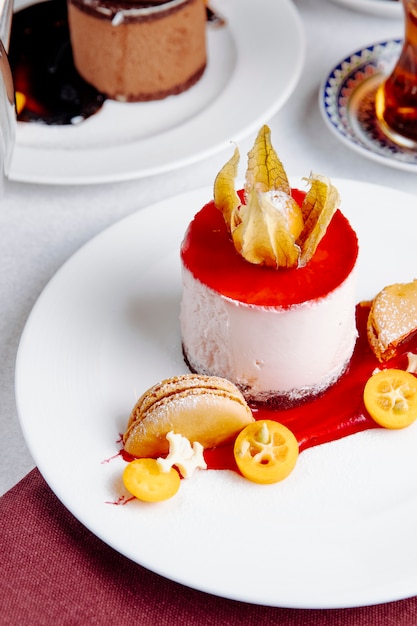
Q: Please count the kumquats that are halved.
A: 2